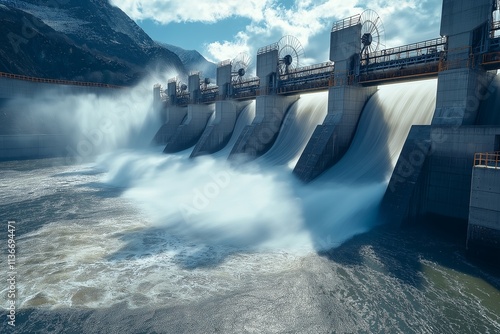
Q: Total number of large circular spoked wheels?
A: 3